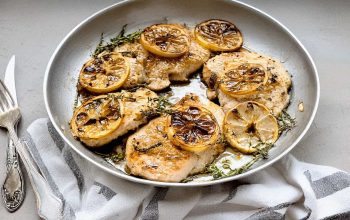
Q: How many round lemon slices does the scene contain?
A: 7